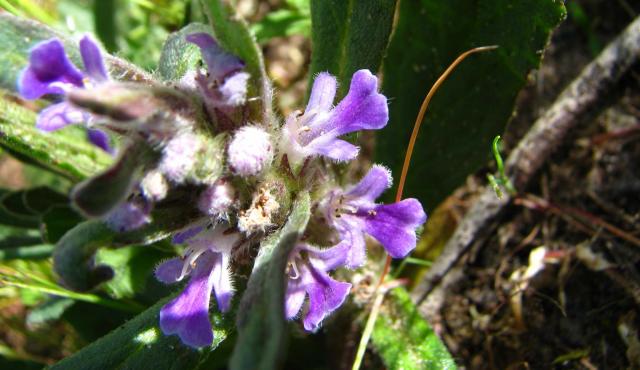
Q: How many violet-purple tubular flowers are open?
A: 6